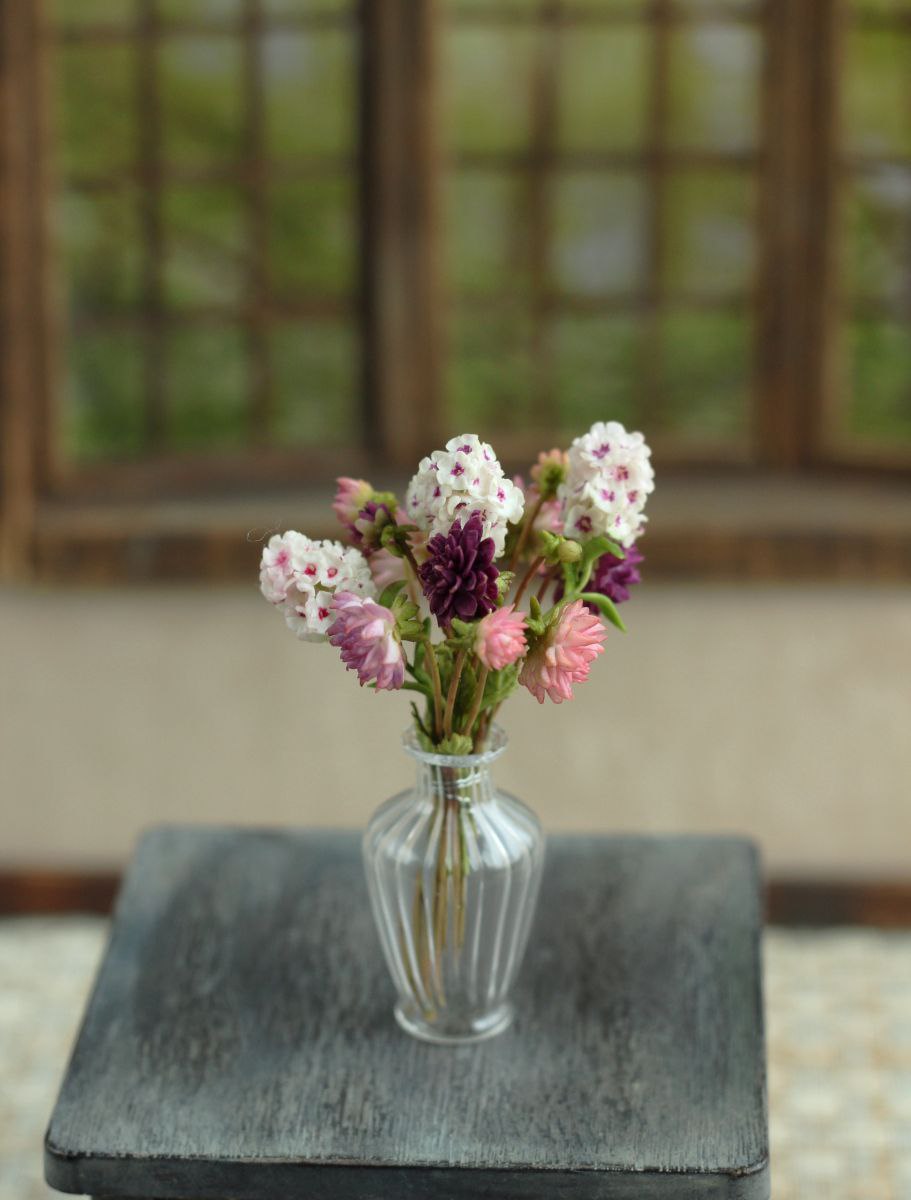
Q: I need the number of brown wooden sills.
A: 1